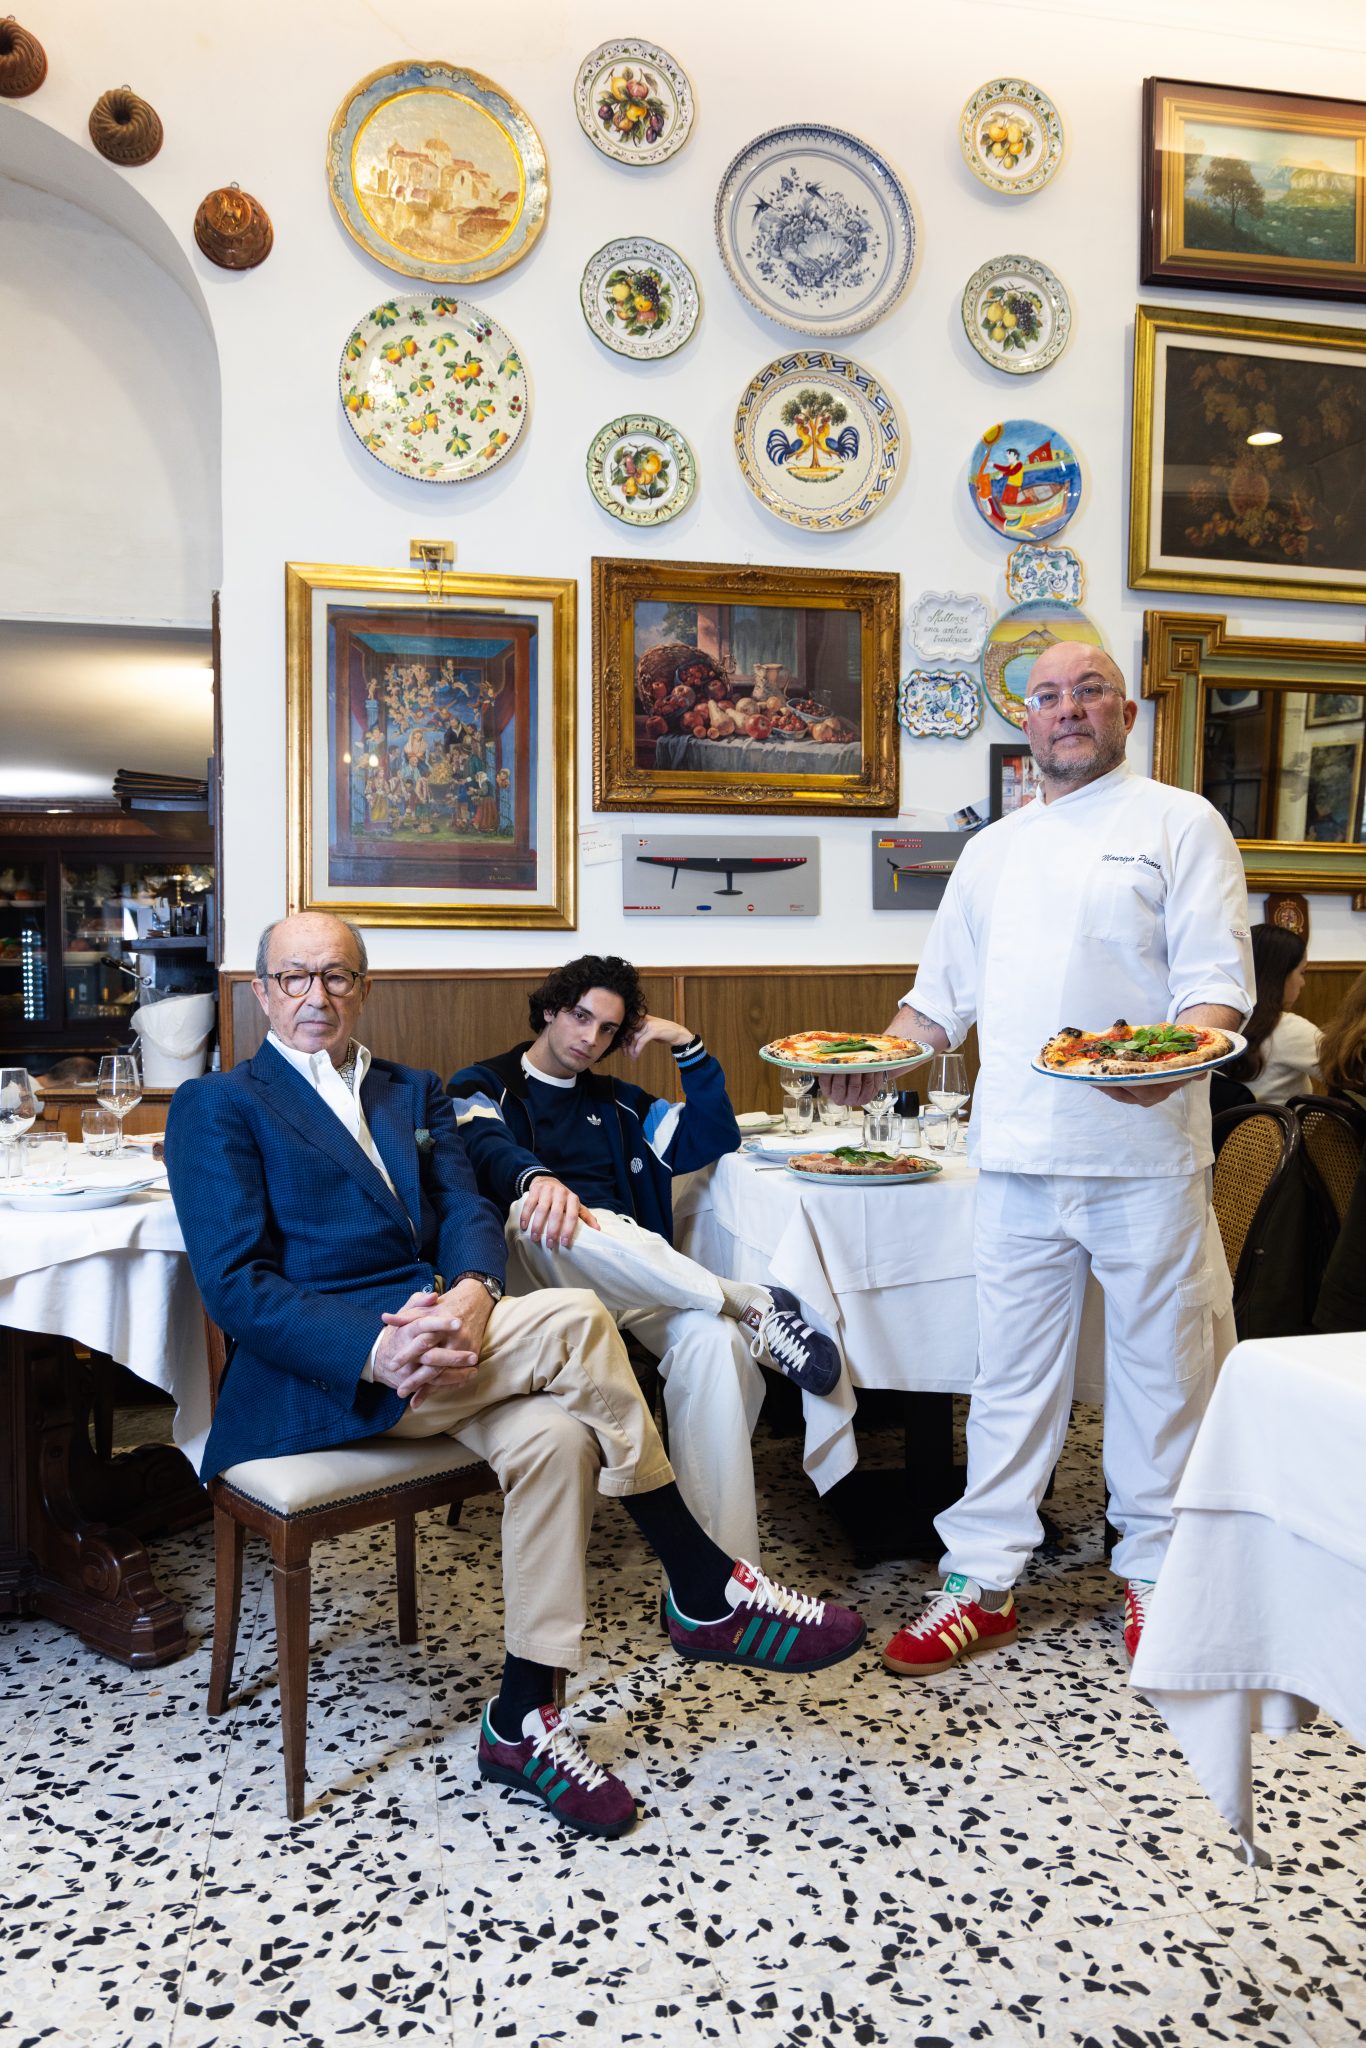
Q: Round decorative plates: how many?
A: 11